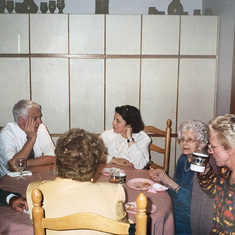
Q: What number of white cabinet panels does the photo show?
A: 12